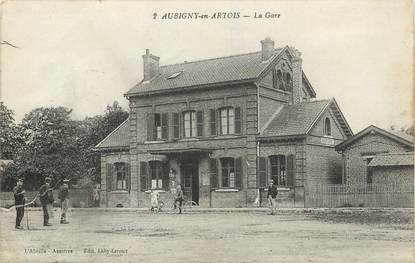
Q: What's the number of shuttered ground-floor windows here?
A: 4